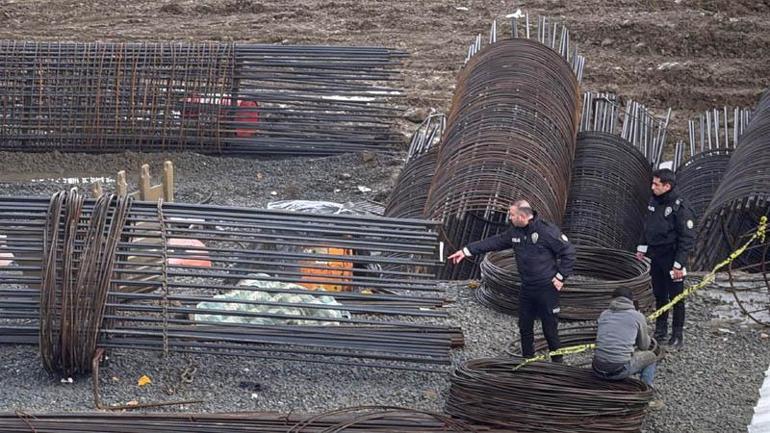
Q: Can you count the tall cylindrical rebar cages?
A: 5